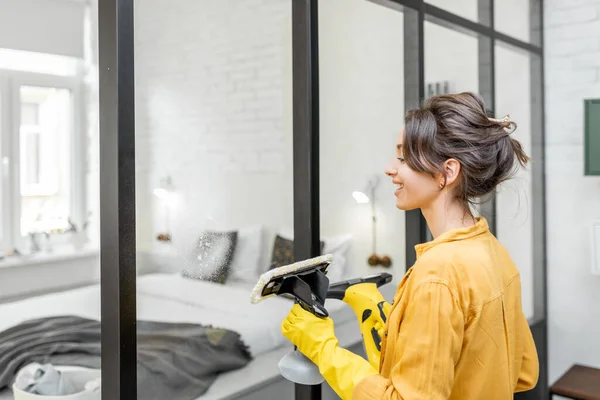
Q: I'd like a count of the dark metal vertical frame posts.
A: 5